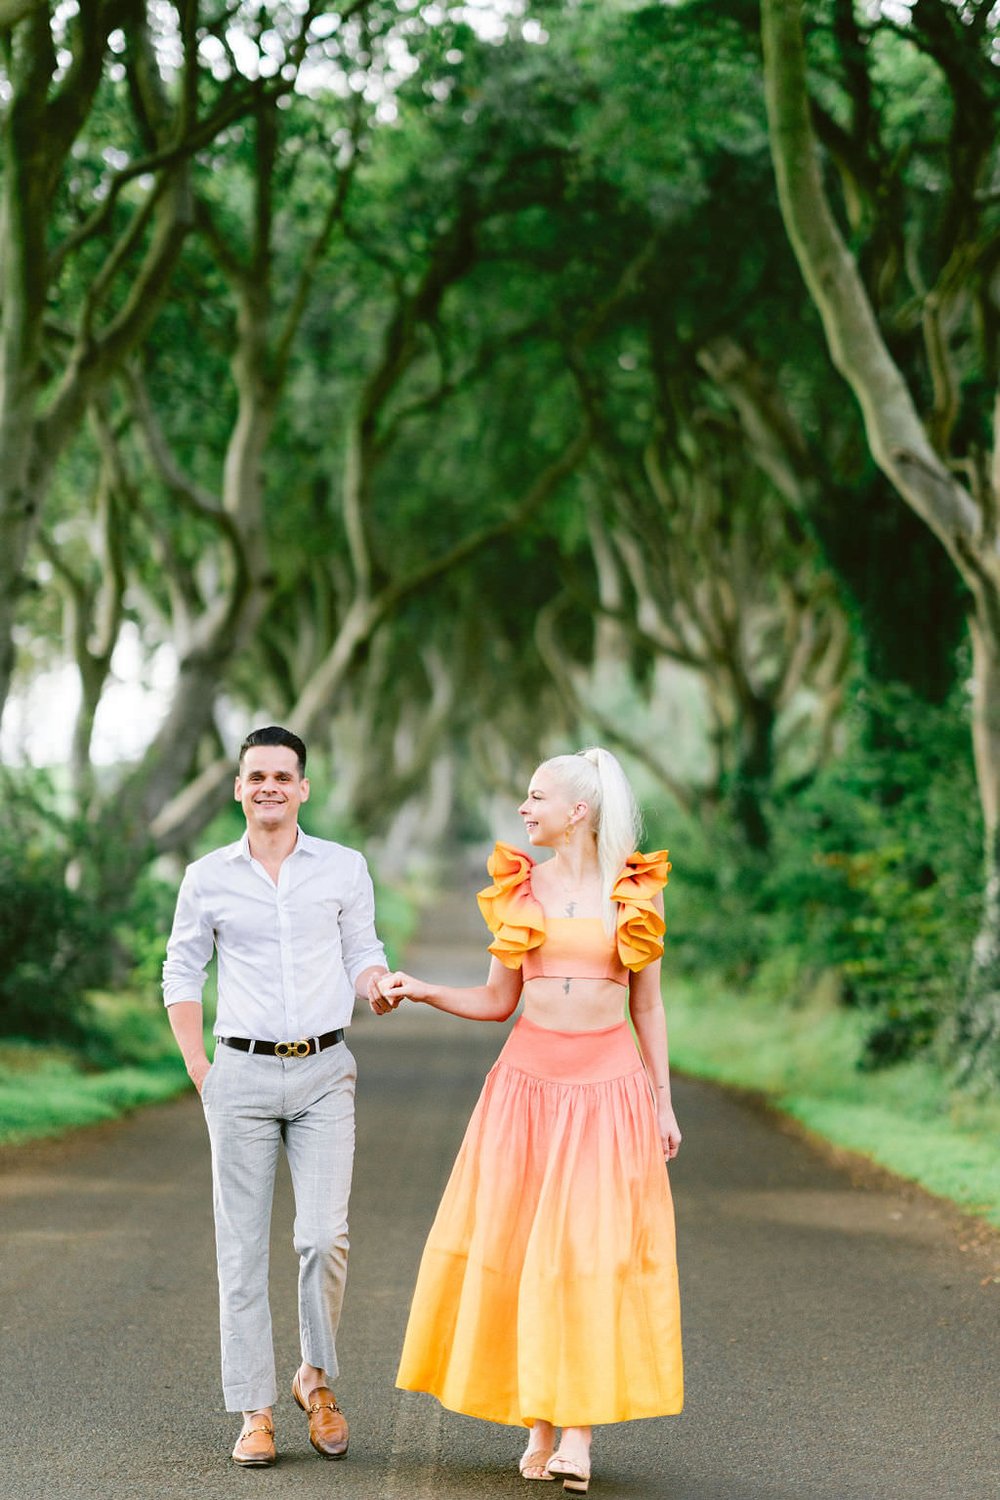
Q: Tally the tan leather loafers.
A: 2